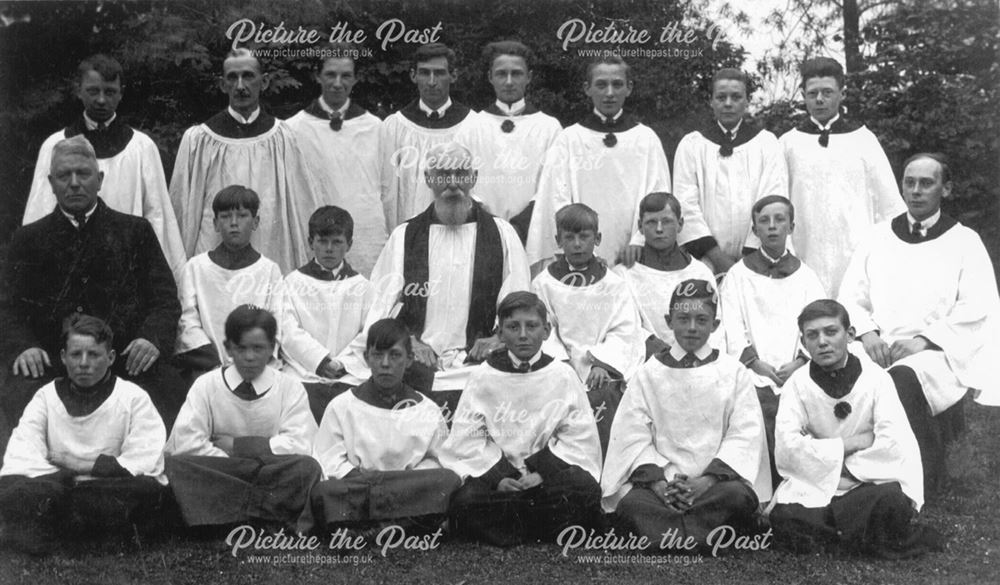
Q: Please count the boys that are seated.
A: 11